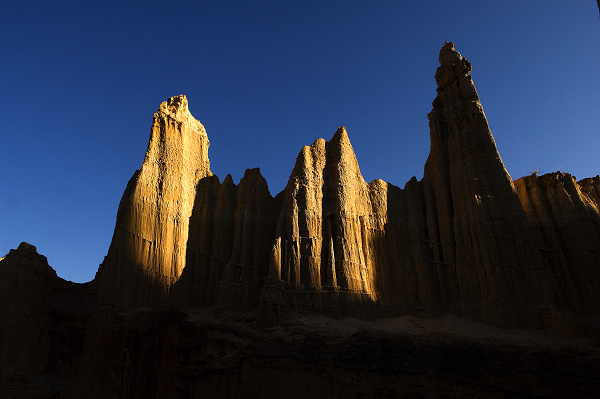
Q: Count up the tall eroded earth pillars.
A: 3